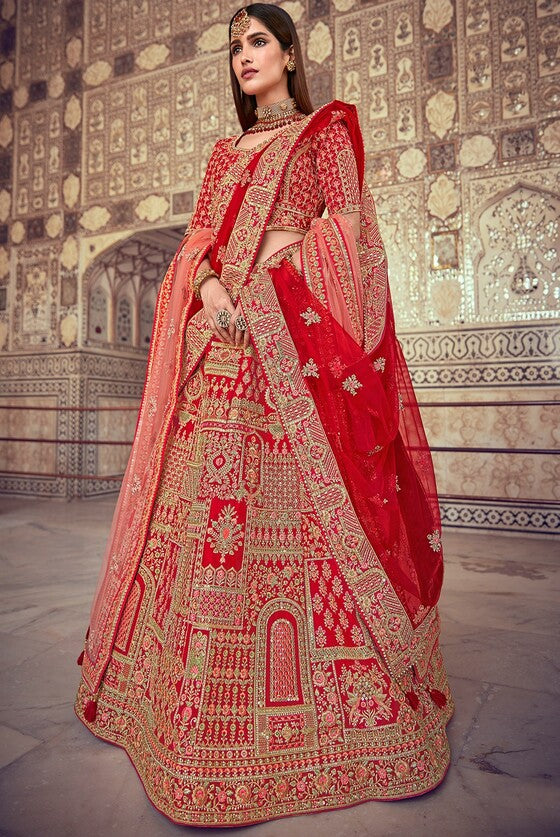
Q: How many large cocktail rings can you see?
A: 2